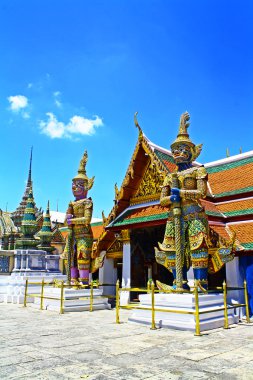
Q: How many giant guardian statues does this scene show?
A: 2